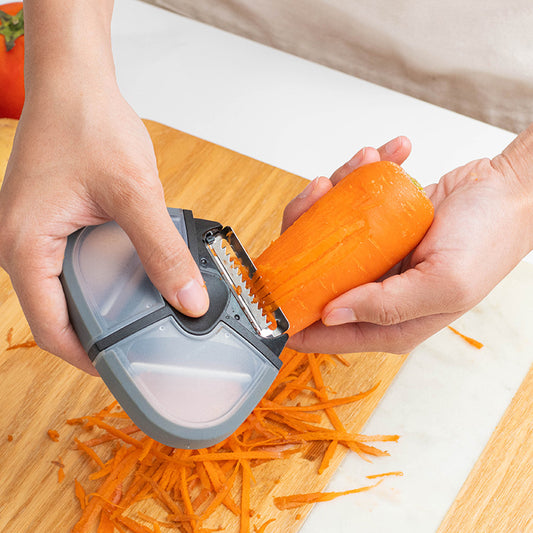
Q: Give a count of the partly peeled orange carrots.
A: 1